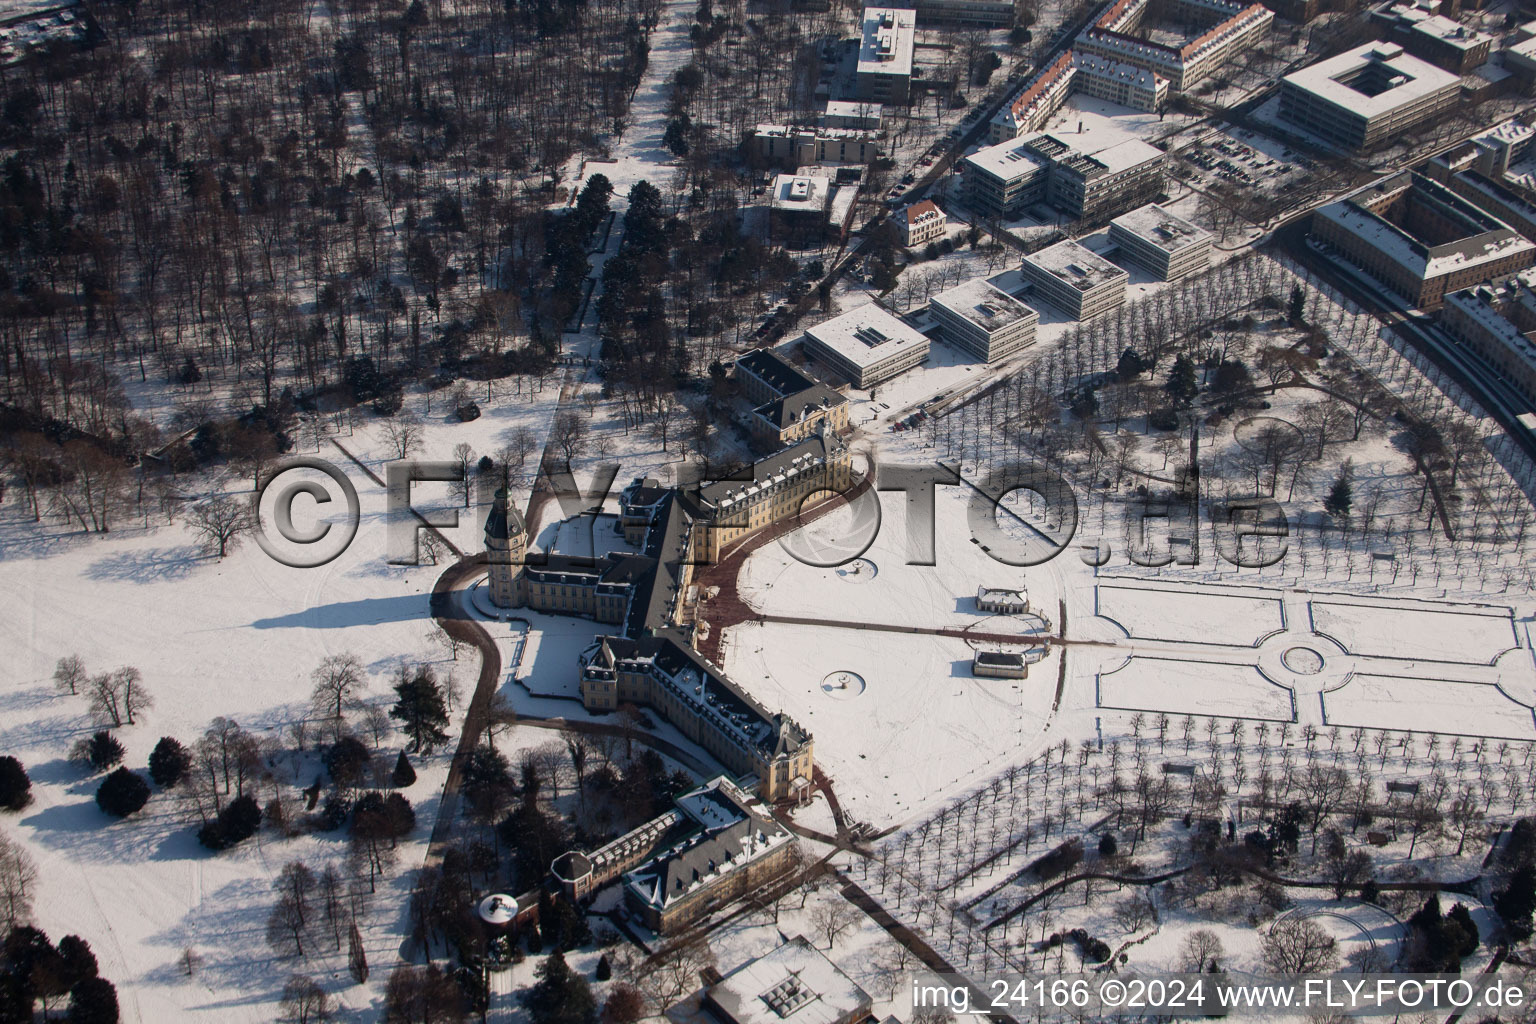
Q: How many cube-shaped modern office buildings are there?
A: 4